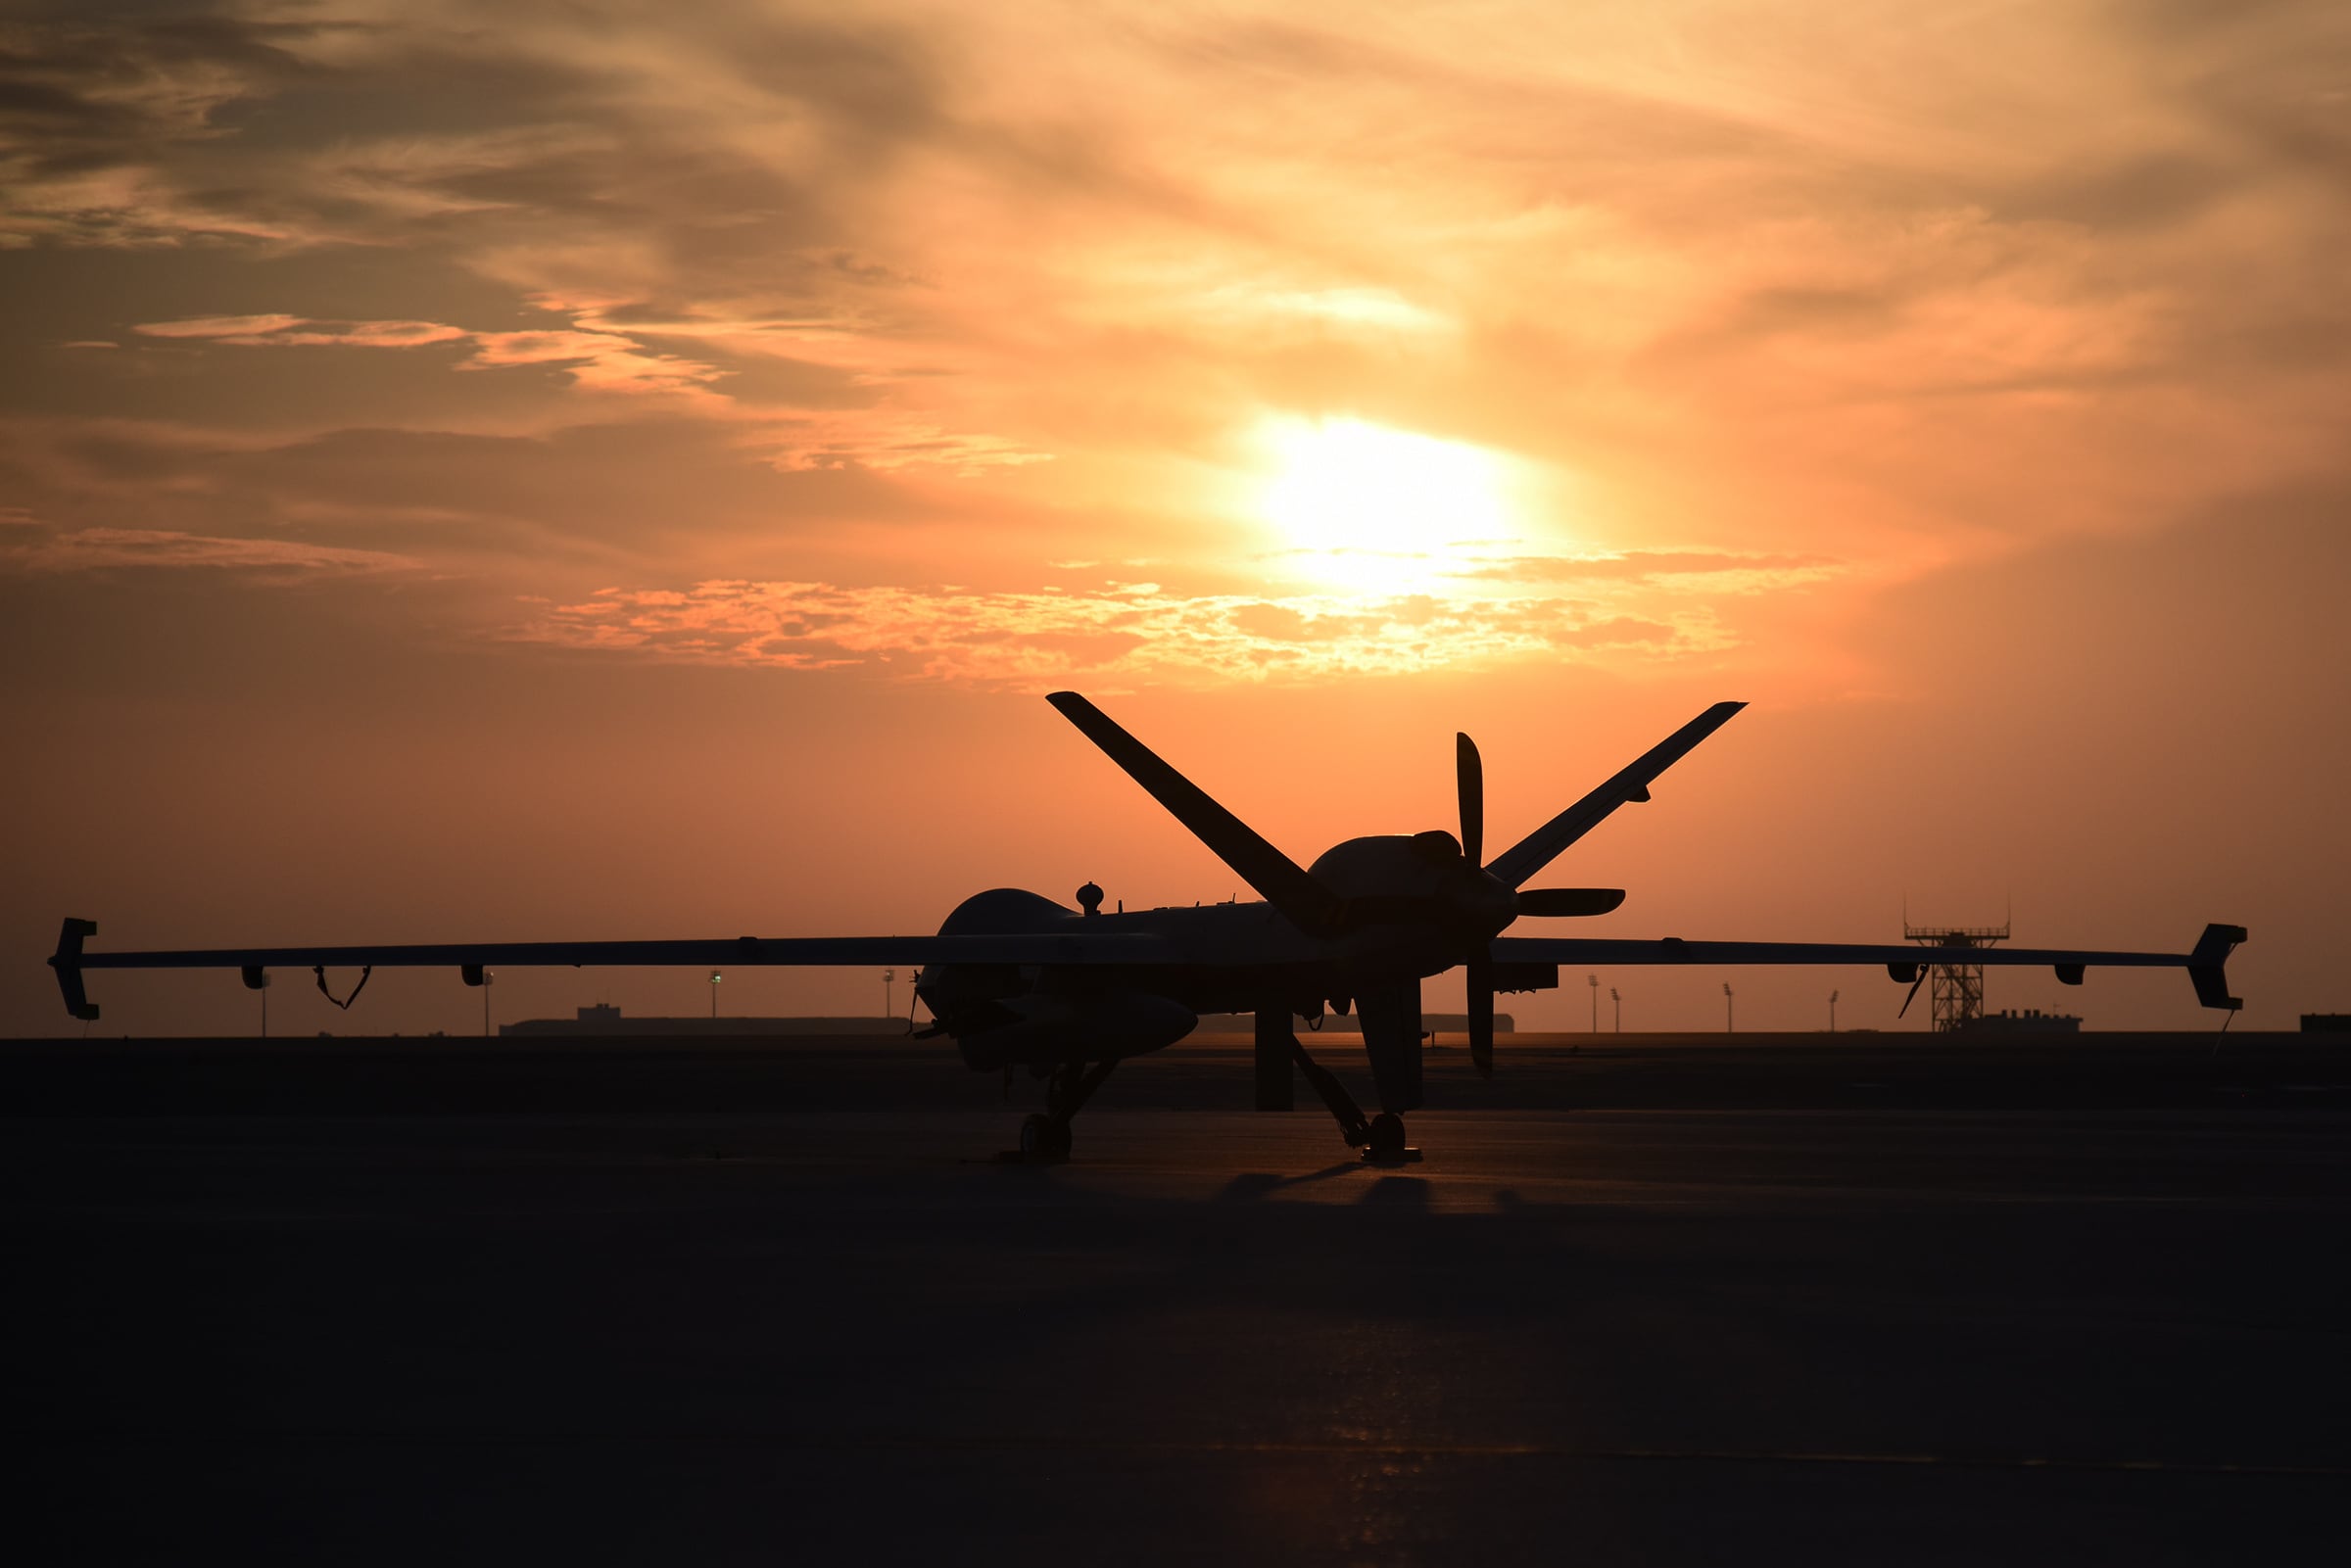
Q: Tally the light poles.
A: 8